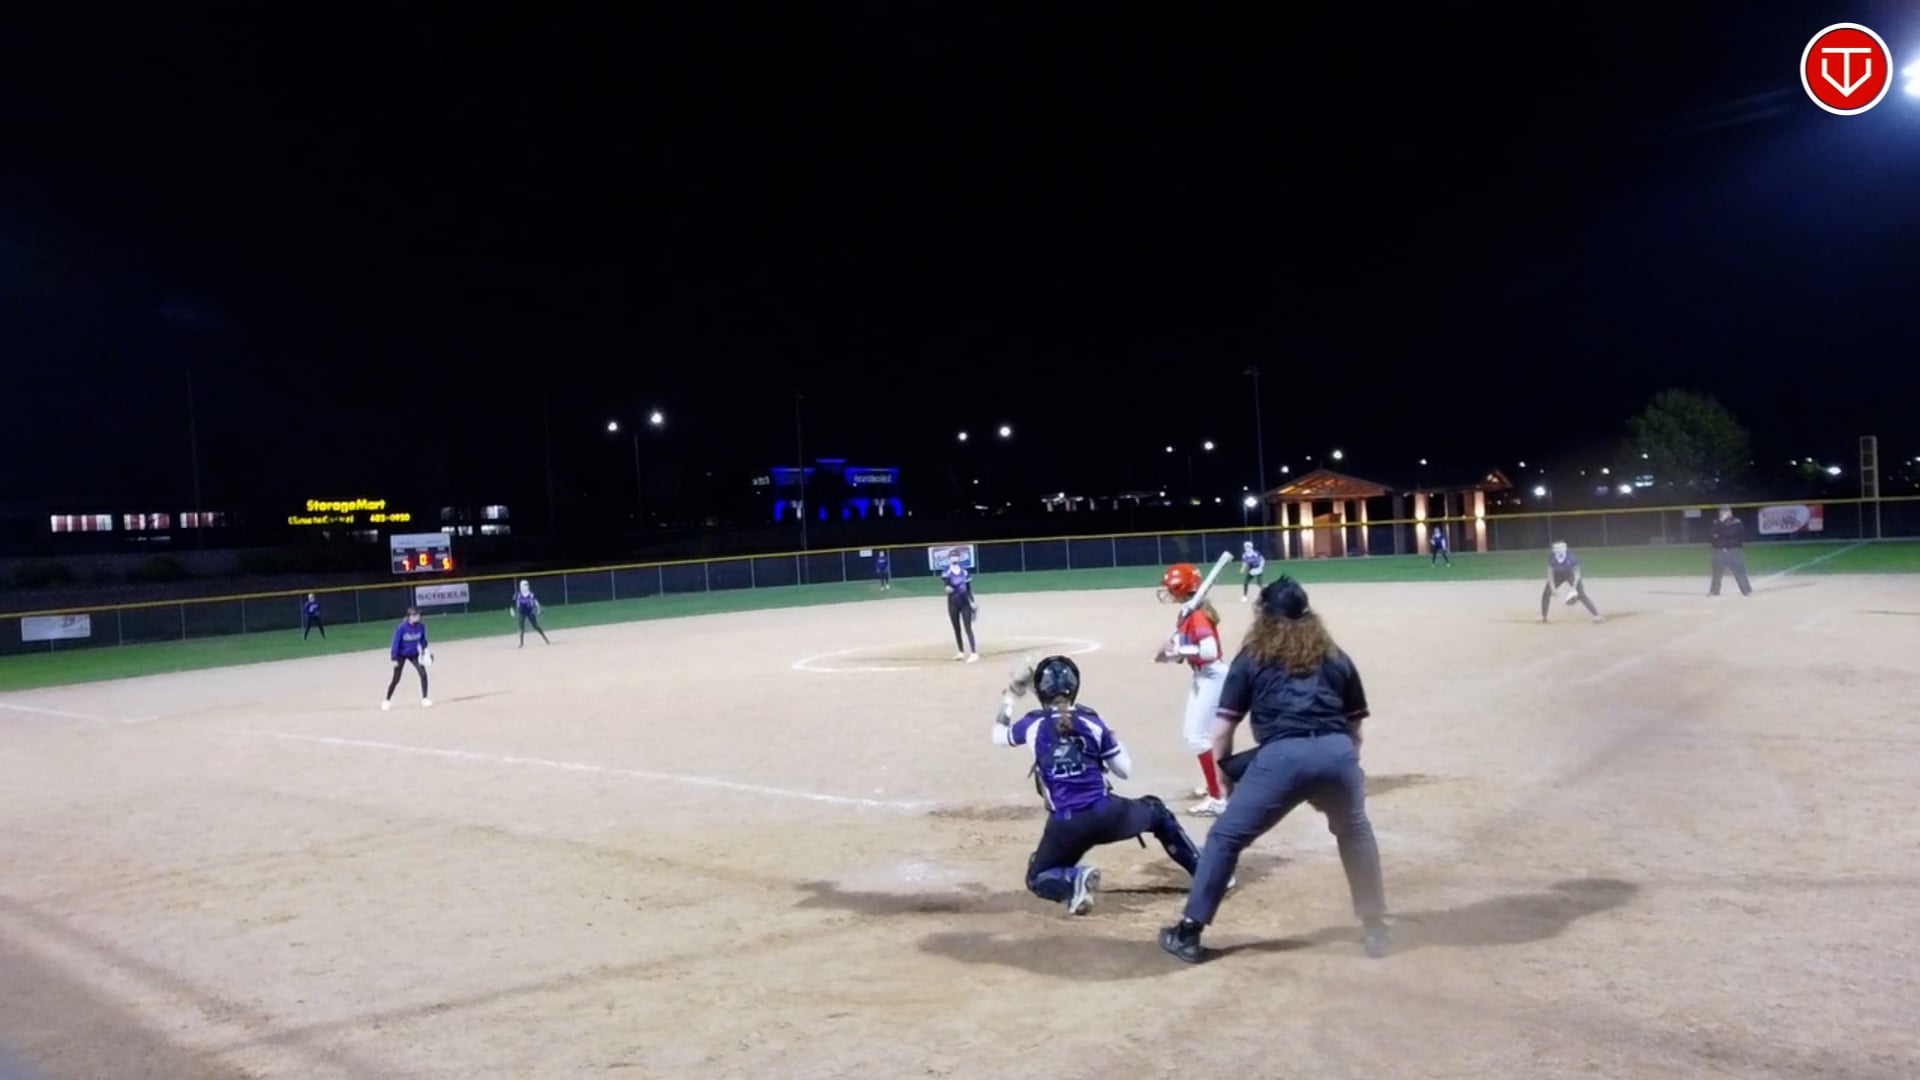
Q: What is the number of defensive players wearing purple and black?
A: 9